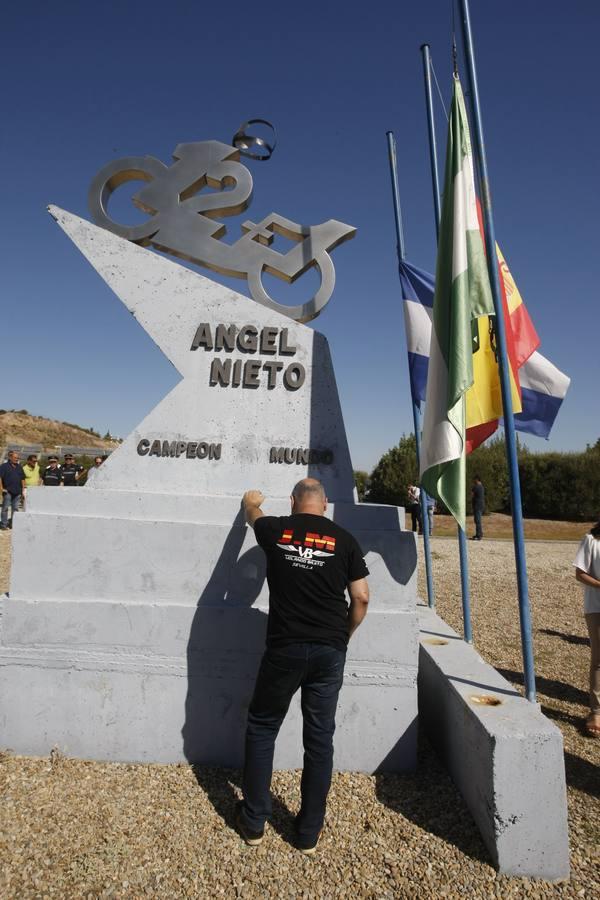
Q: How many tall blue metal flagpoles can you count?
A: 3